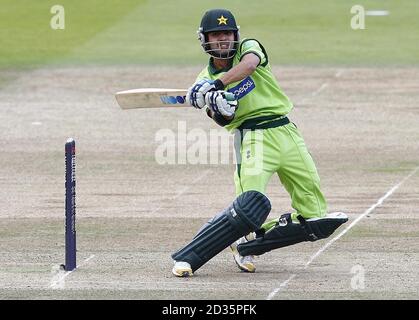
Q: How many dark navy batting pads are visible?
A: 2